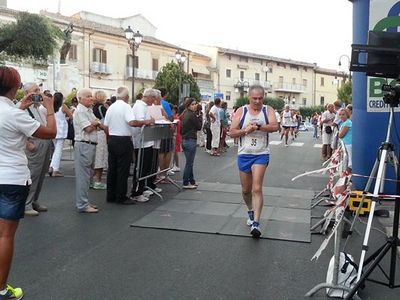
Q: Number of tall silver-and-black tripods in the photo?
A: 1